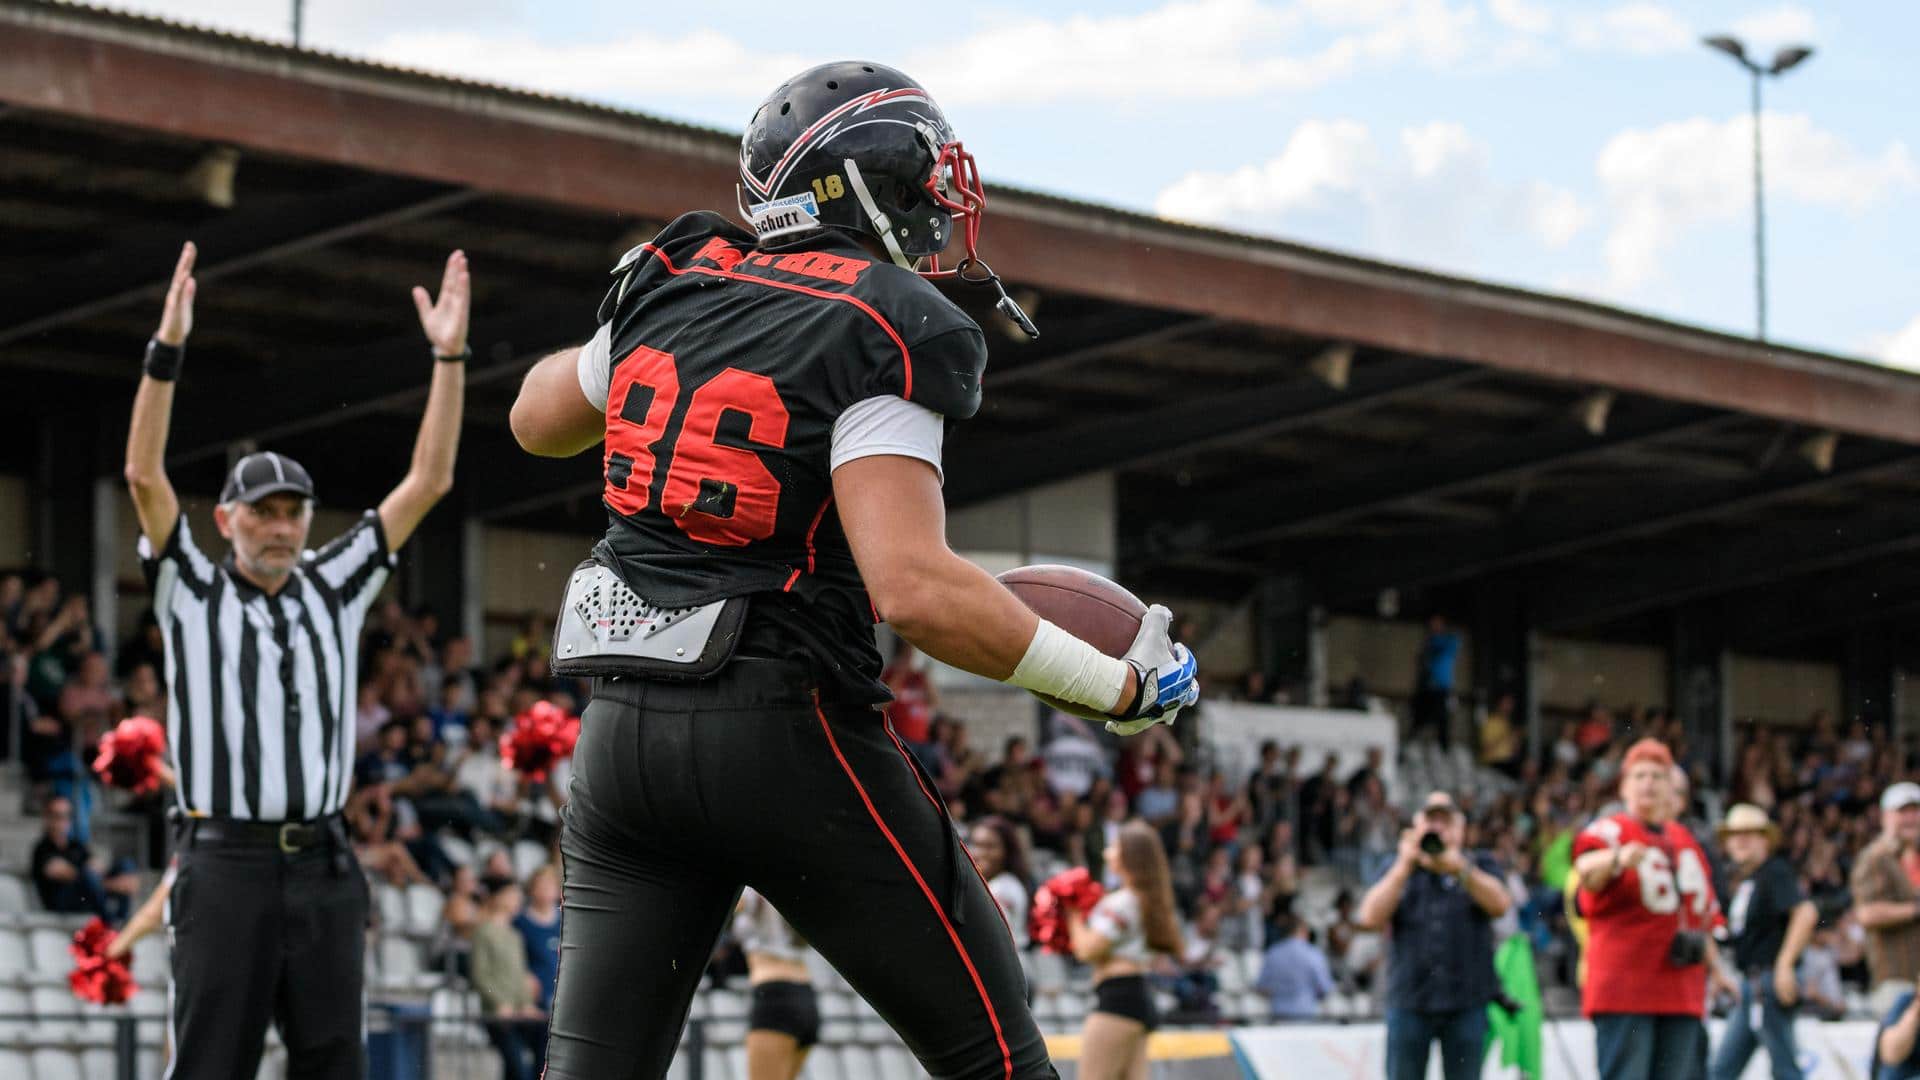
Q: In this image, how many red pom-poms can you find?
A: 4